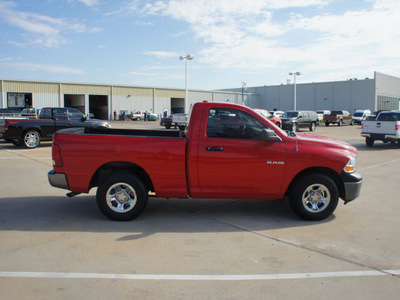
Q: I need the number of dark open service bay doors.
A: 4